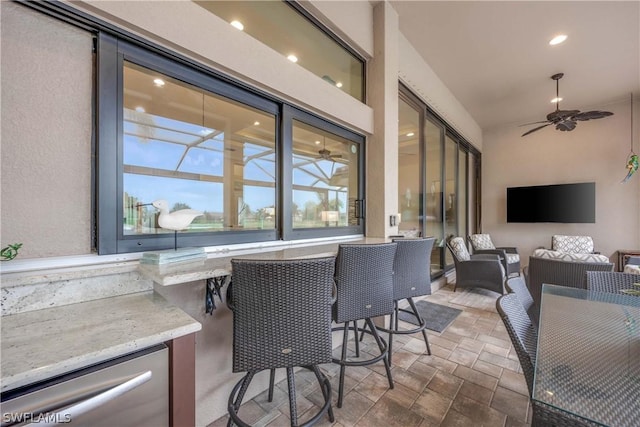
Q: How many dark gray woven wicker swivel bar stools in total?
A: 3